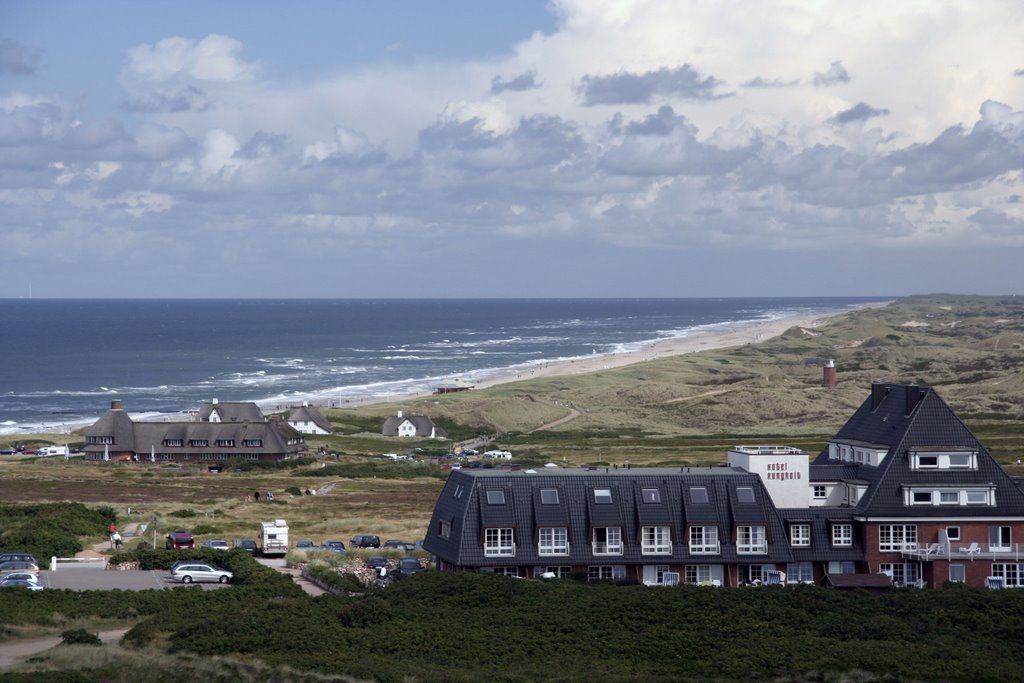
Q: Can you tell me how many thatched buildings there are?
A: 4